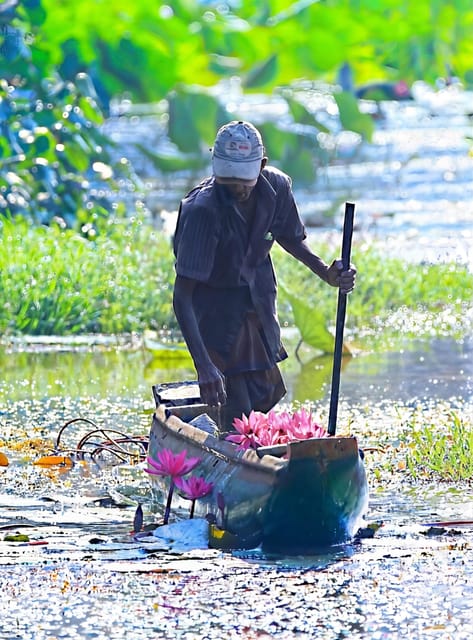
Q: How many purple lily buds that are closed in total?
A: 2